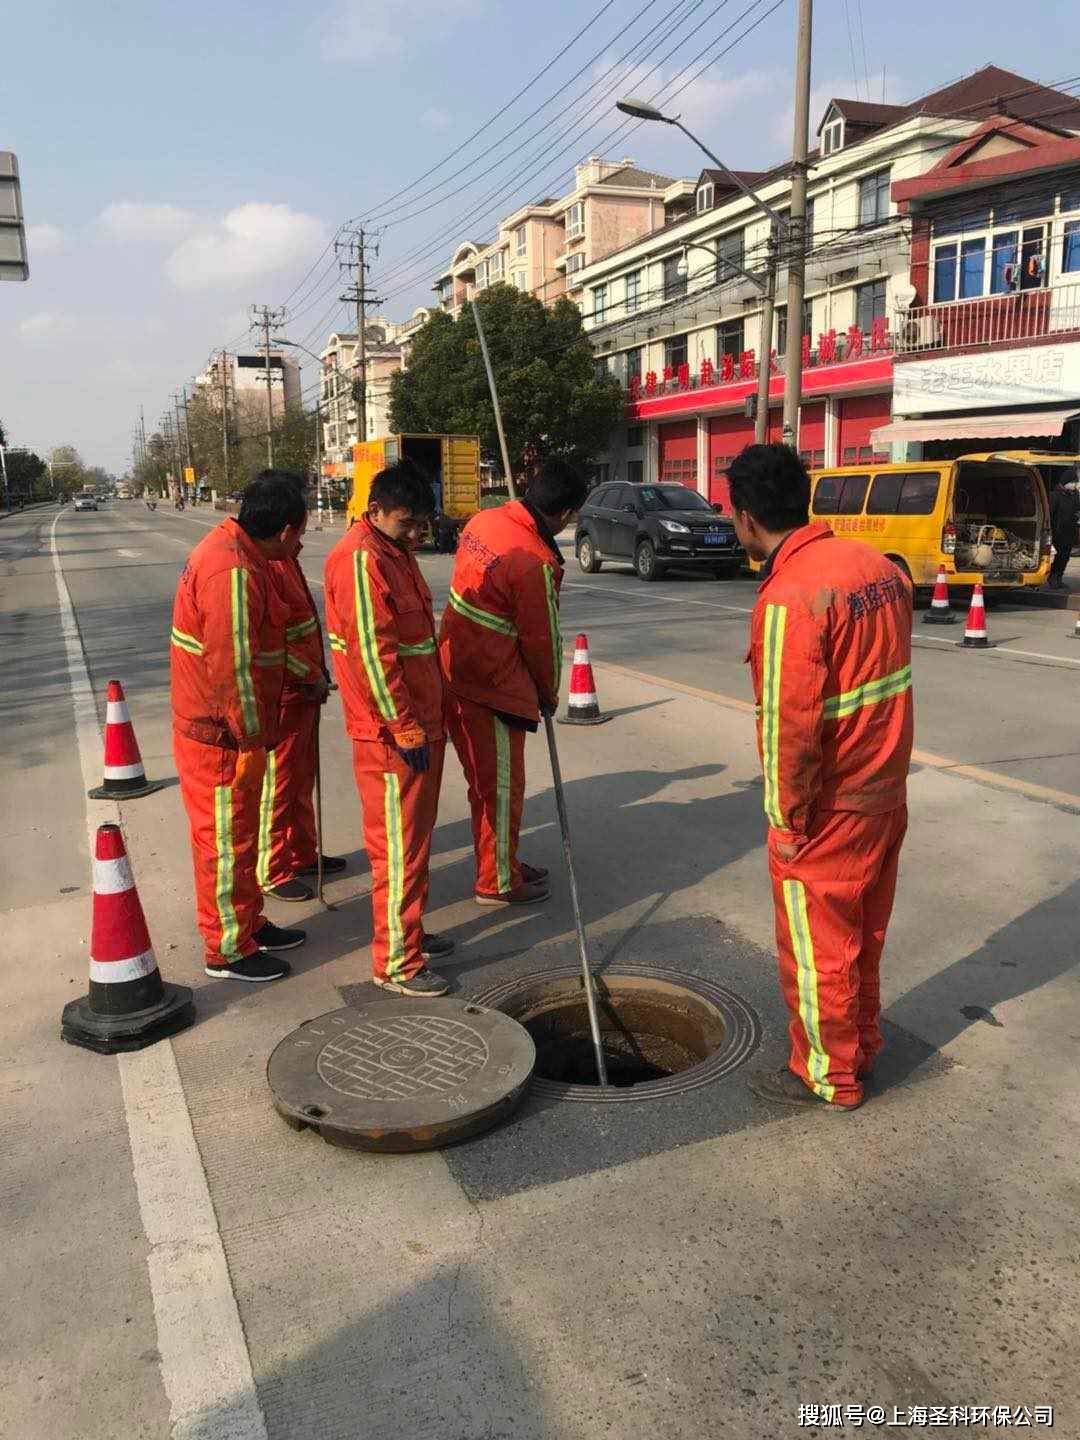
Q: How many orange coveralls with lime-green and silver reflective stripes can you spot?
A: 5